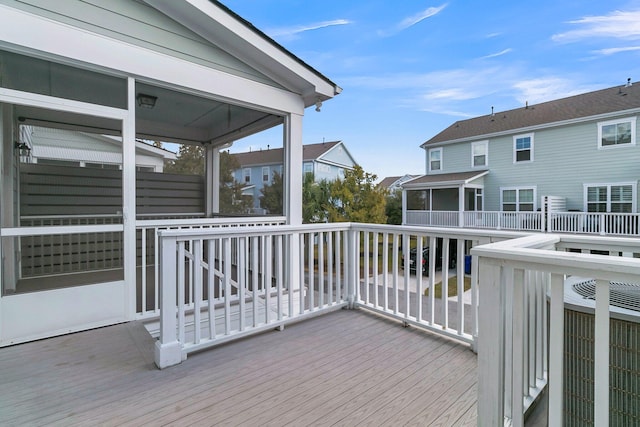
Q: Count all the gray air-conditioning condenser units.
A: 1